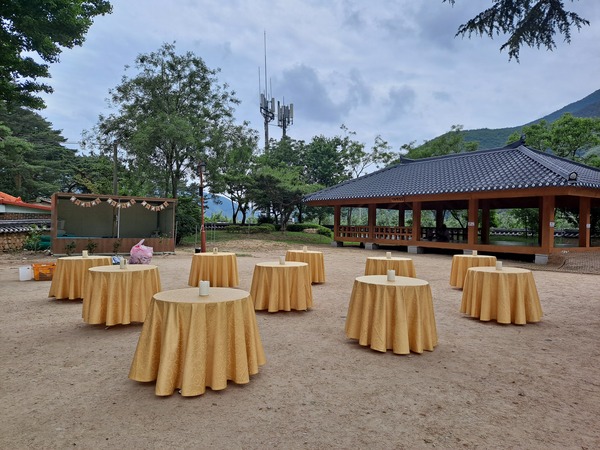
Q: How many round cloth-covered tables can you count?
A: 10